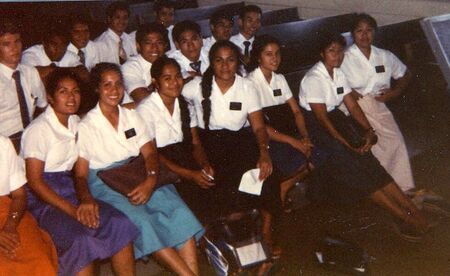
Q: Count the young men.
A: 9